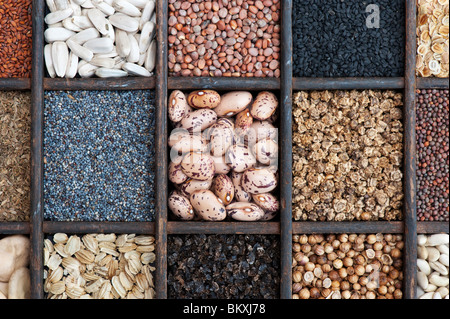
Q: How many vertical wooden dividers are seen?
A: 4